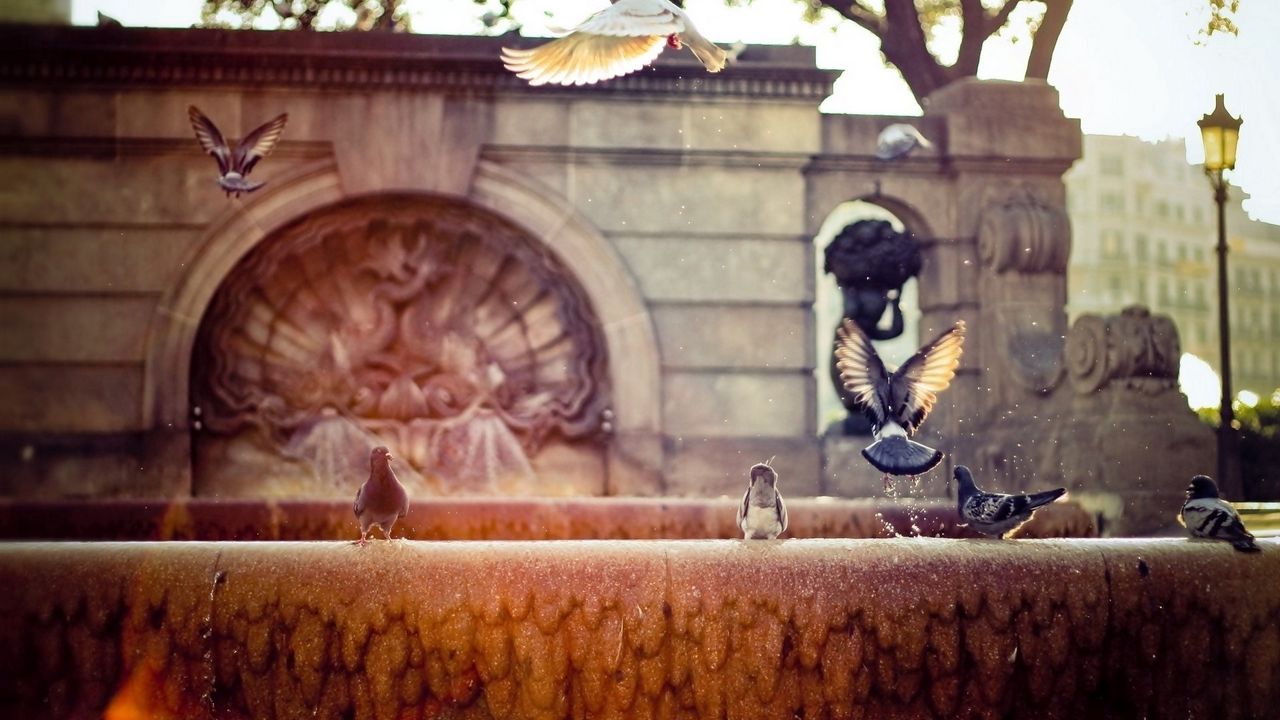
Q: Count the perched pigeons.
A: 4